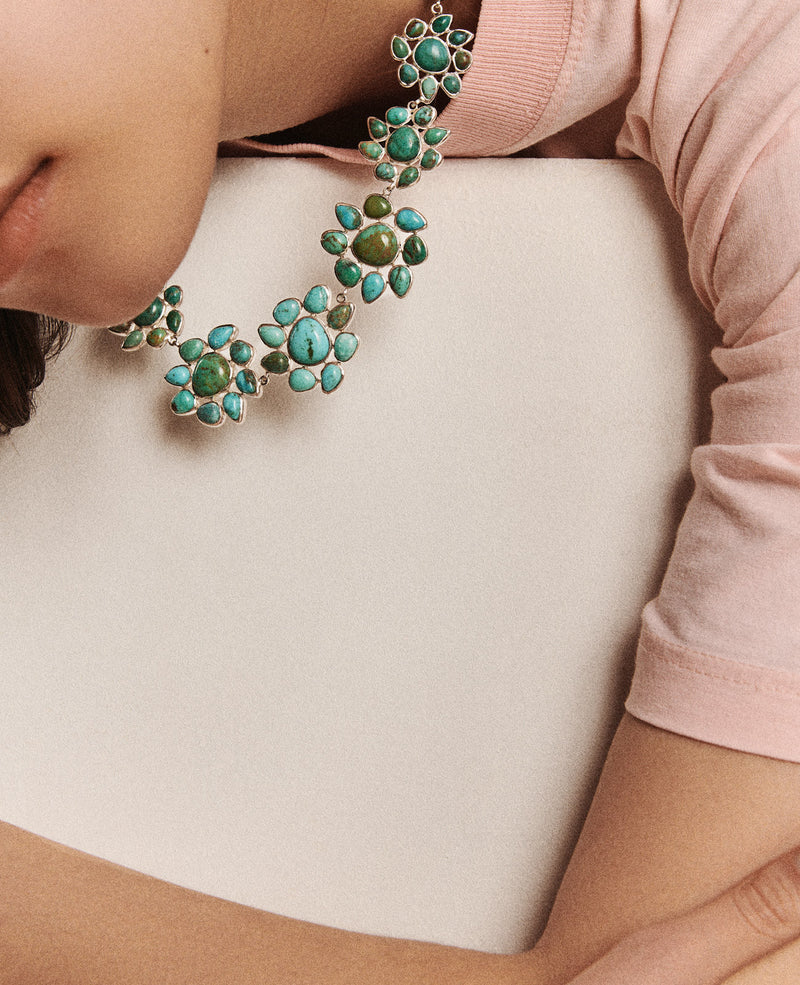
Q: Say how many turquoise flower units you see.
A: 6